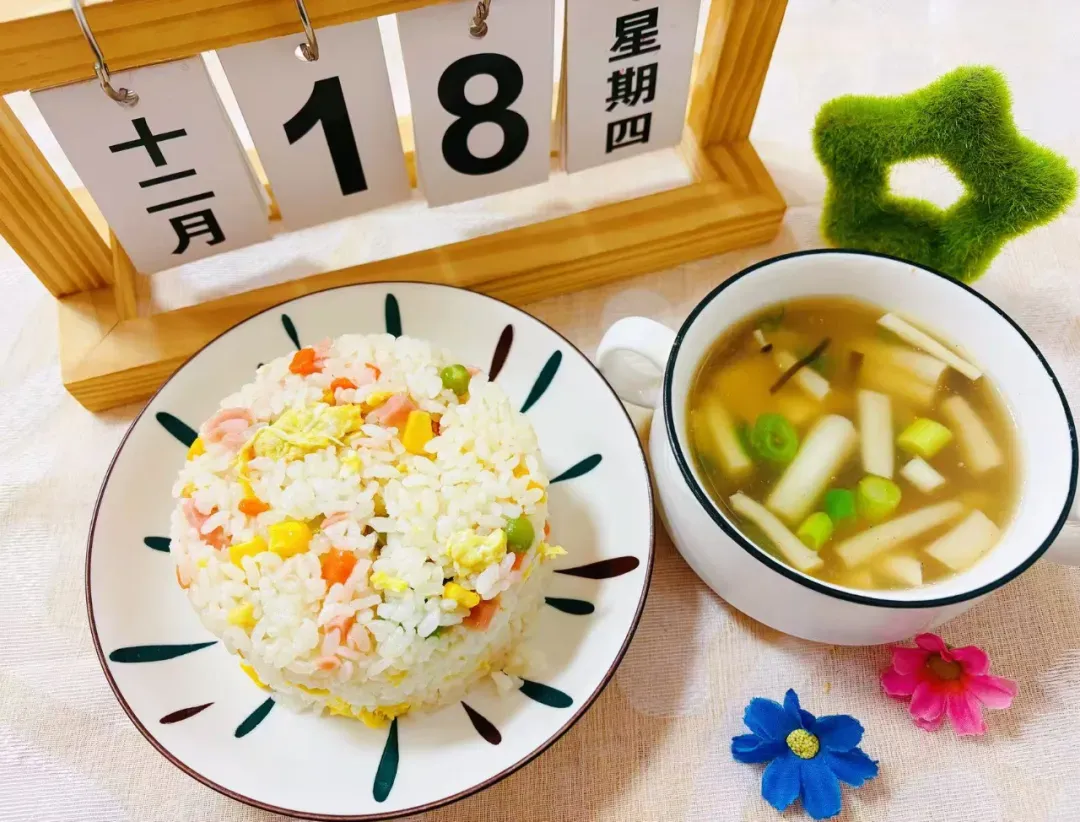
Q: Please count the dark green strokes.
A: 11